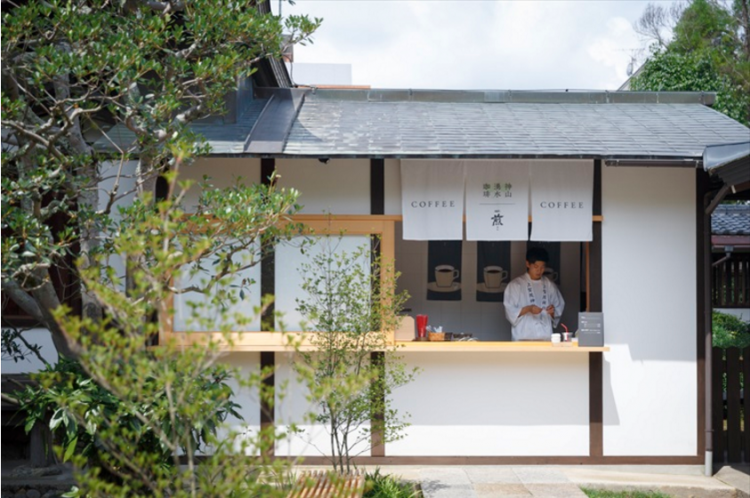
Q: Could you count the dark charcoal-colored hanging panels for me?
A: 3